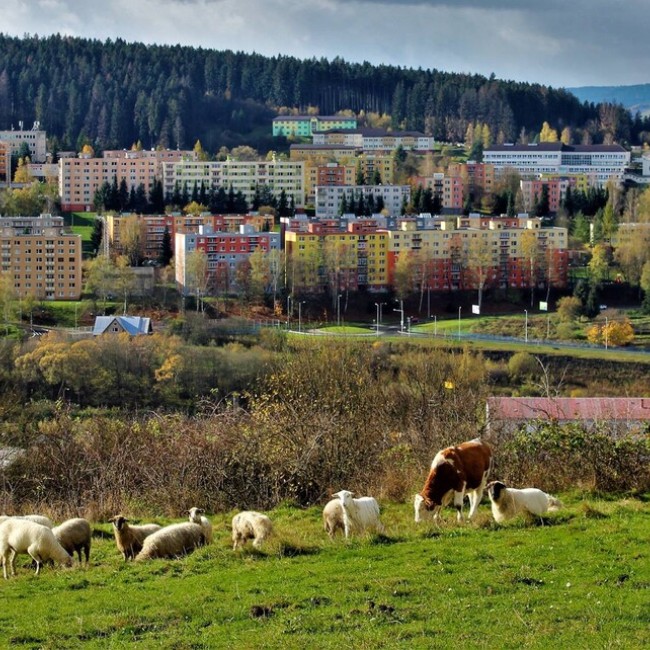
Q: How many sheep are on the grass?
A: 10